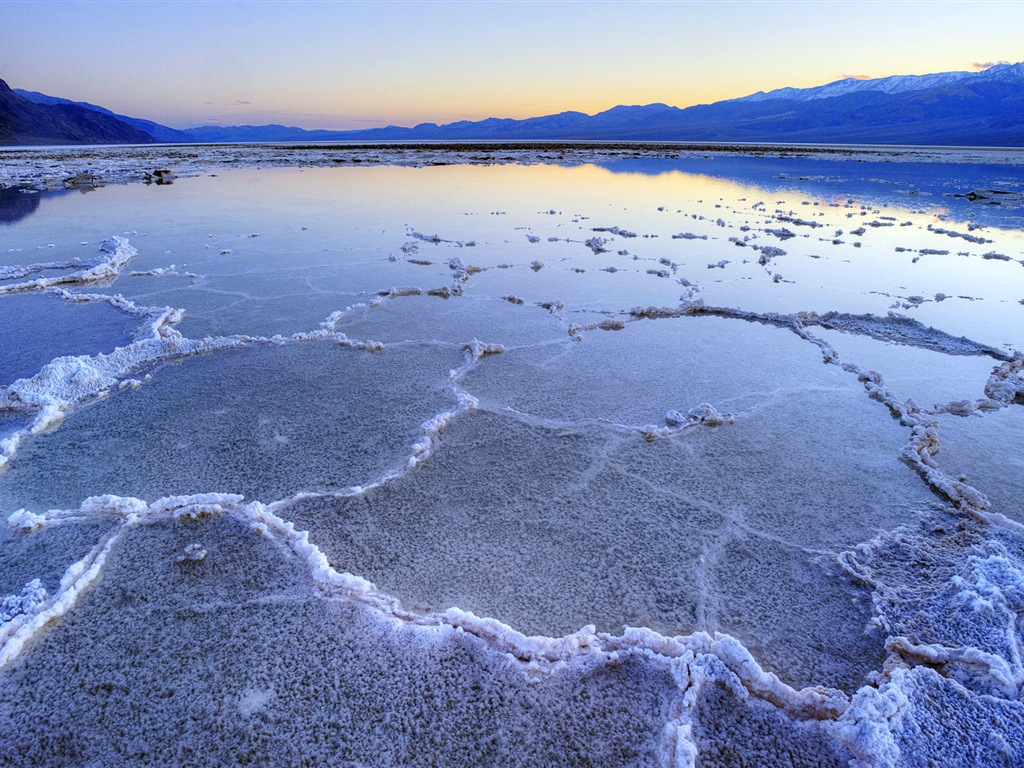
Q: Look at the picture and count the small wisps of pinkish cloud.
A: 2